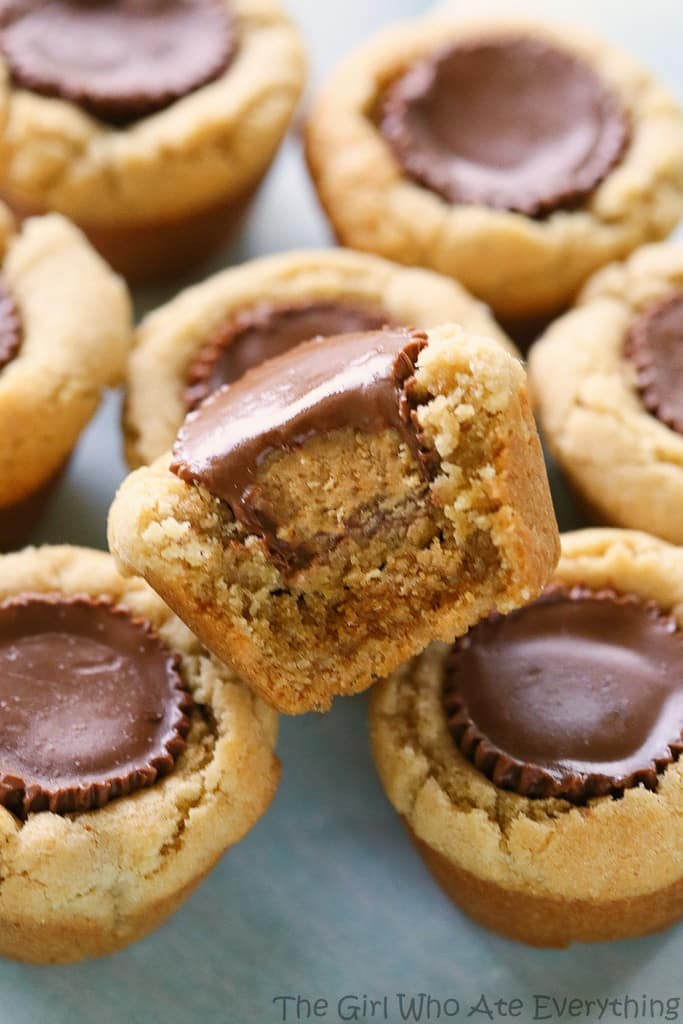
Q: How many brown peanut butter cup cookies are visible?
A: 8